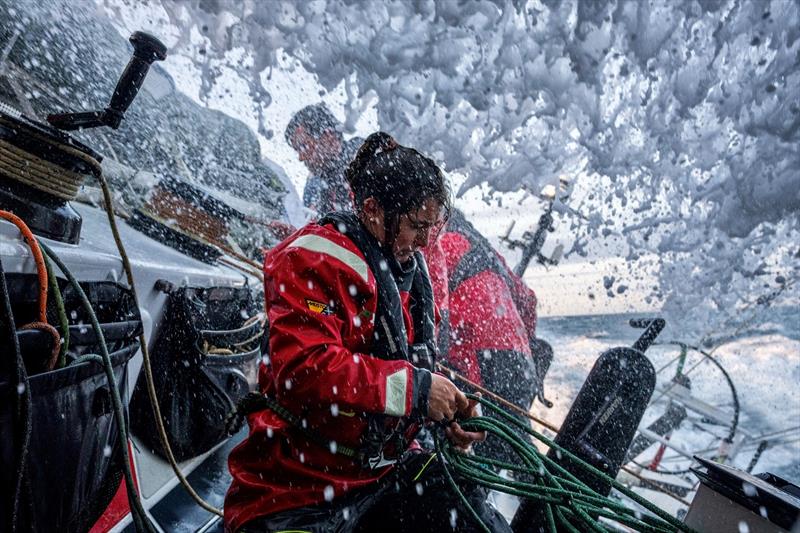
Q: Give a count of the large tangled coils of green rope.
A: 1